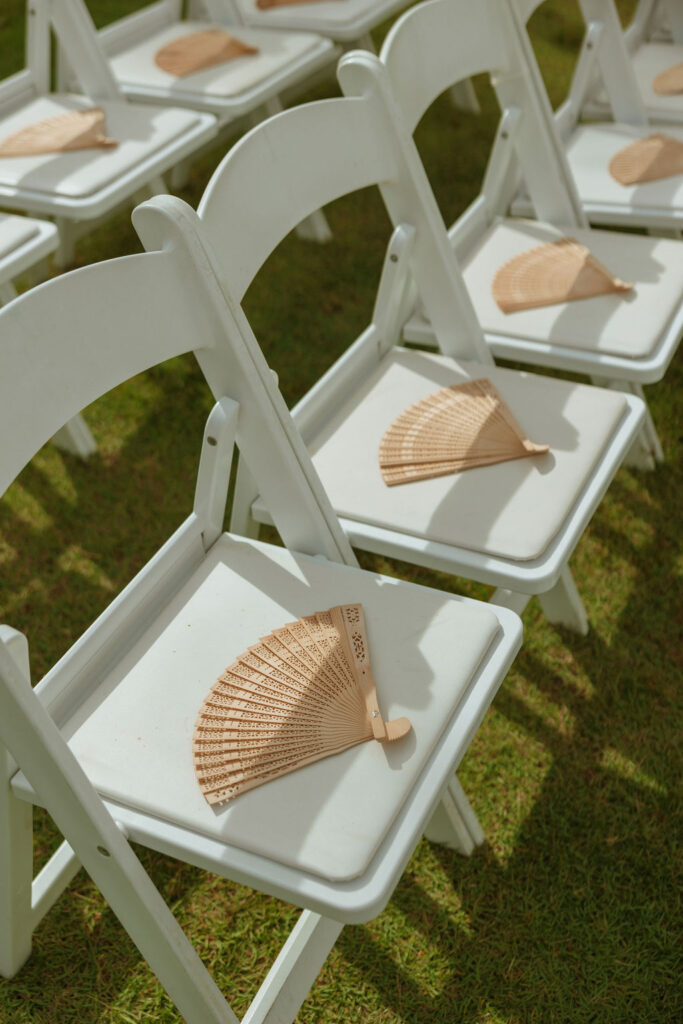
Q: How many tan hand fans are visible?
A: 8